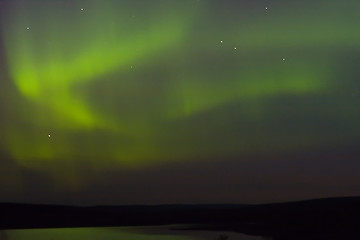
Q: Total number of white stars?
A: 7